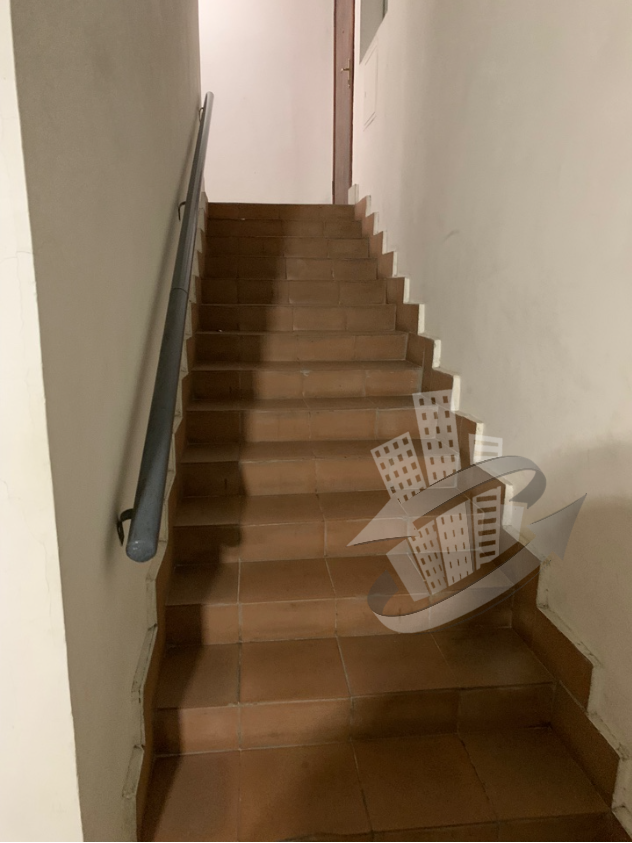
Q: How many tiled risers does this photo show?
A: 14